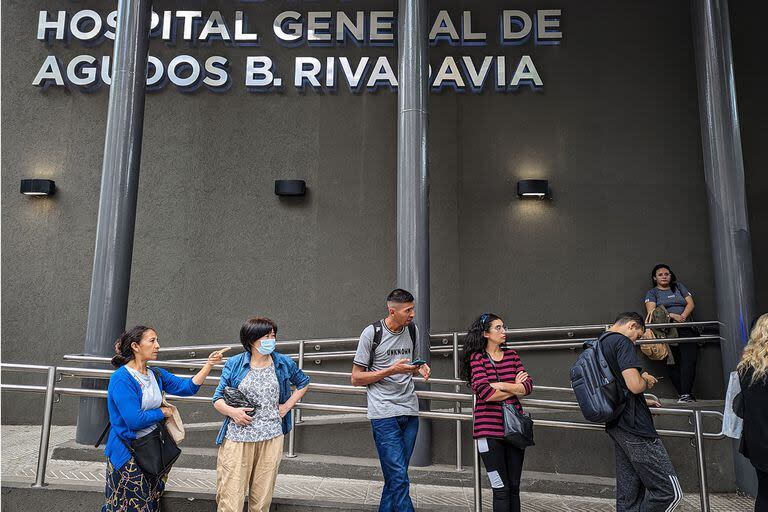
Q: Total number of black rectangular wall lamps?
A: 3